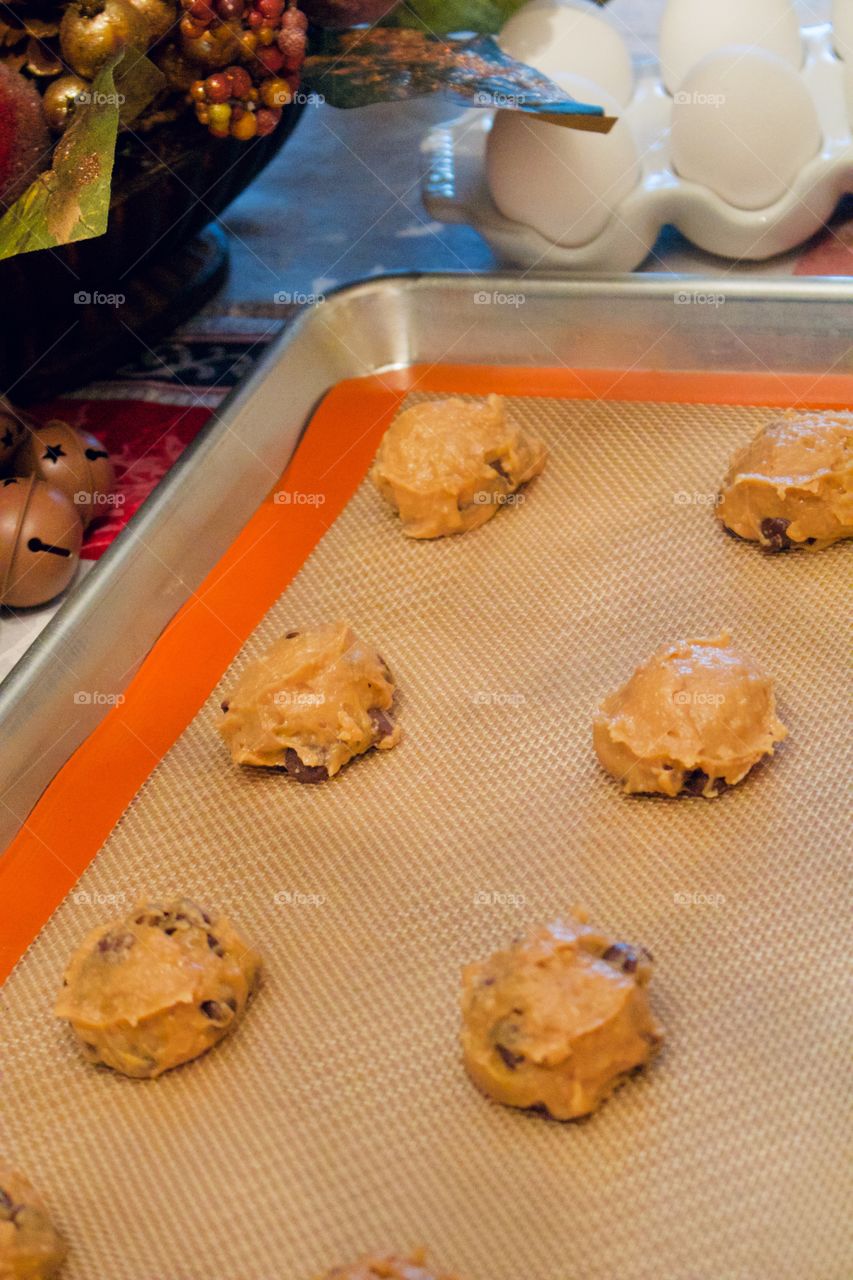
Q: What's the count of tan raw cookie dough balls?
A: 8